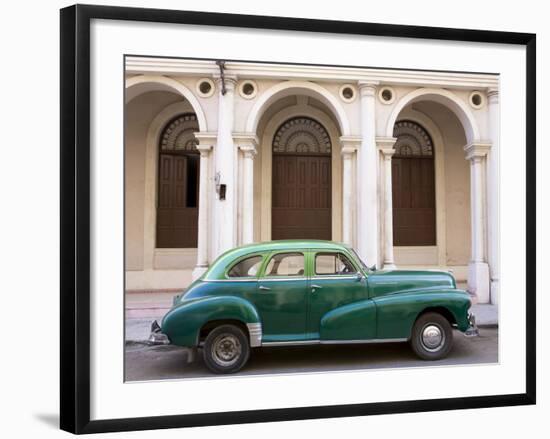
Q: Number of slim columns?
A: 5